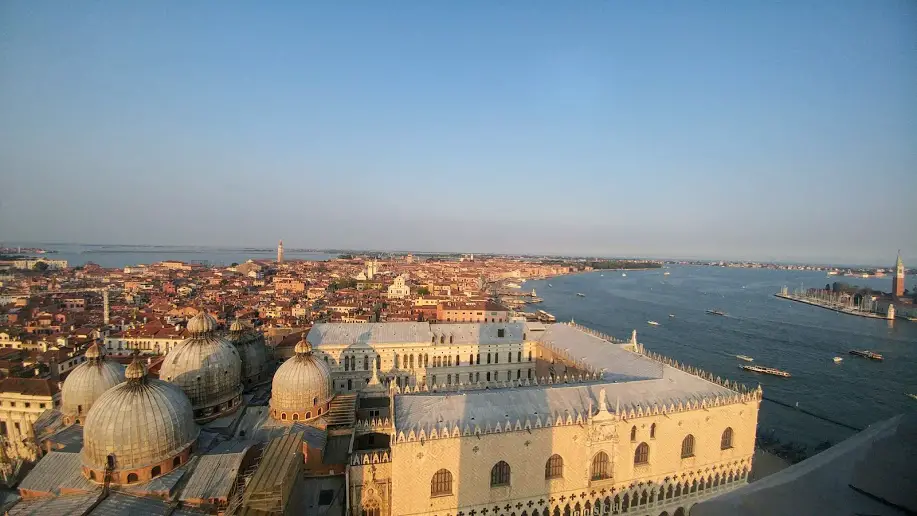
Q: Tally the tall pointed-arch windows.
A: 7